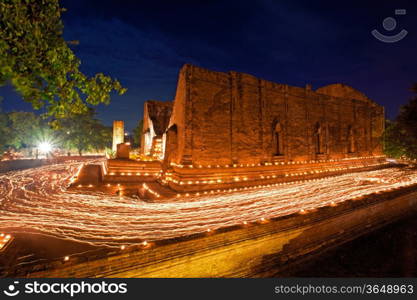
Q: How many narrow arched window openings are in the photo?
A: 3